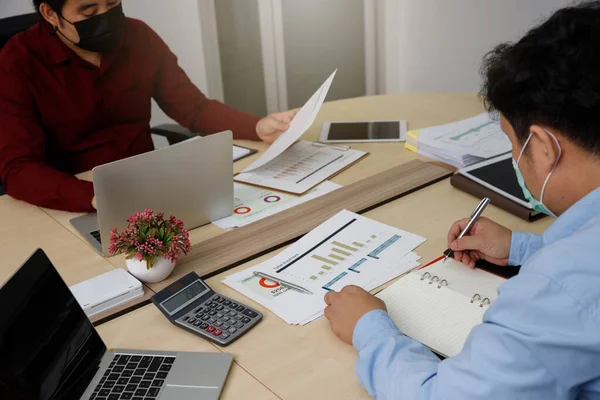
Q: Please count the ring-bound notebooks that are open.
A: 1